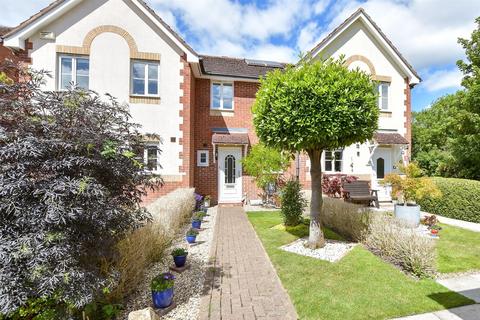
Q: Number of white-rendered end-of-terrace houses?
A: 2